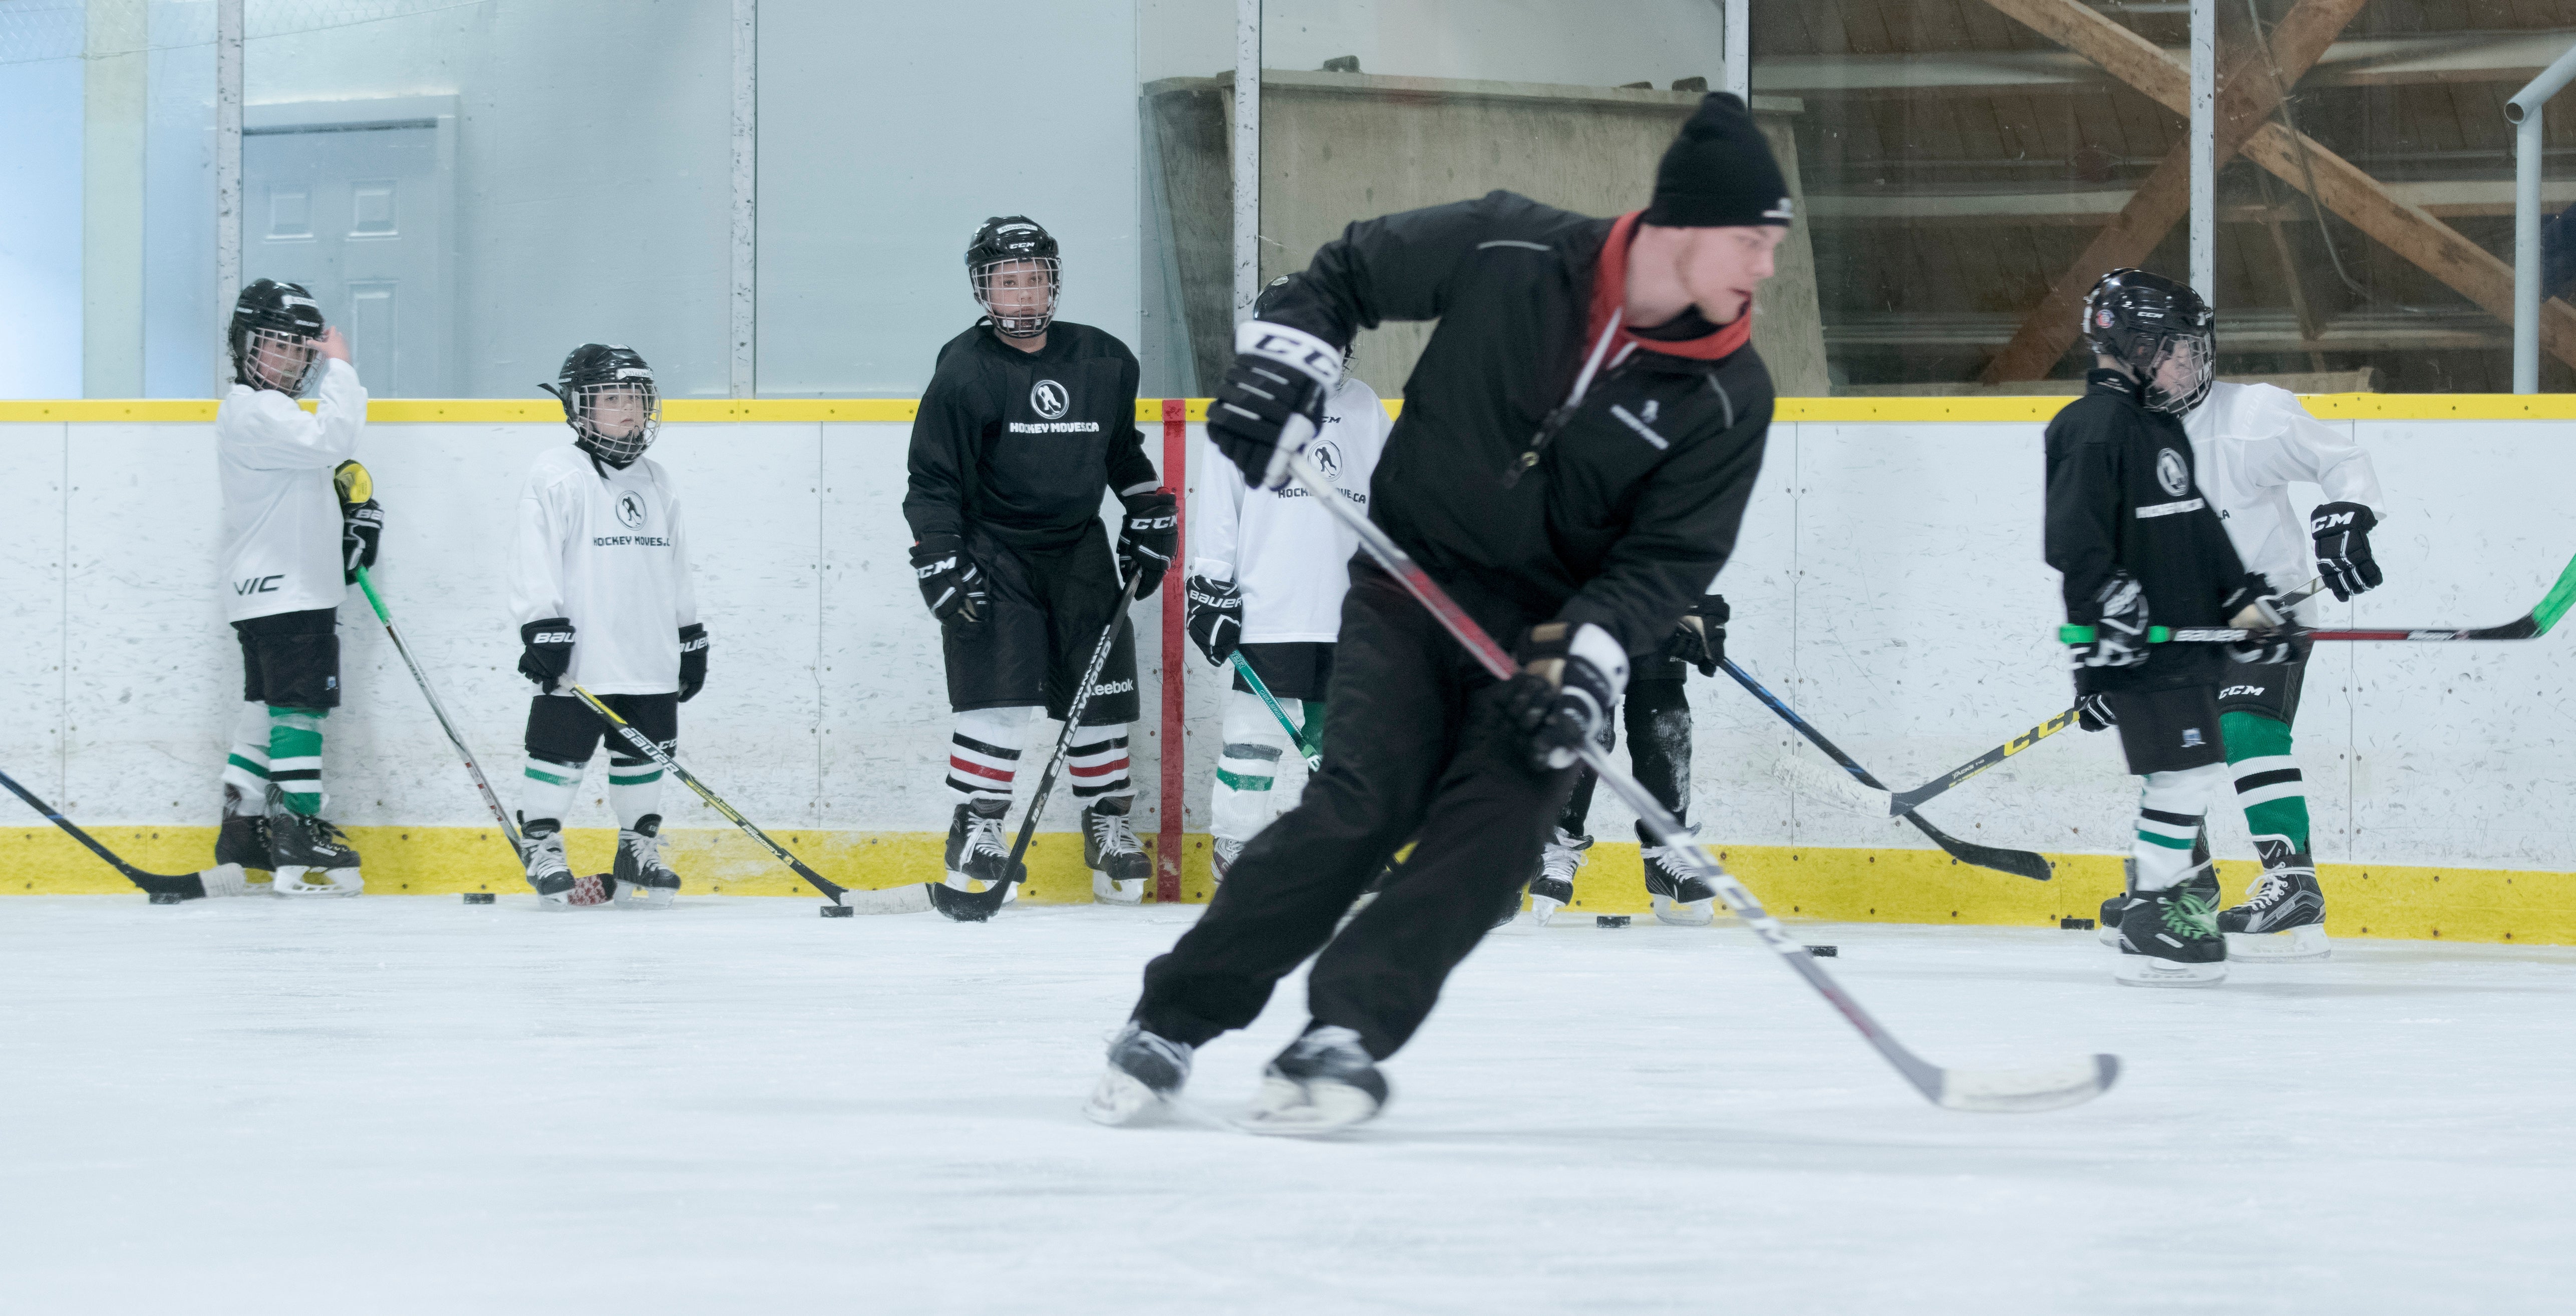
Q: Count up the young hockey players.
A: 7